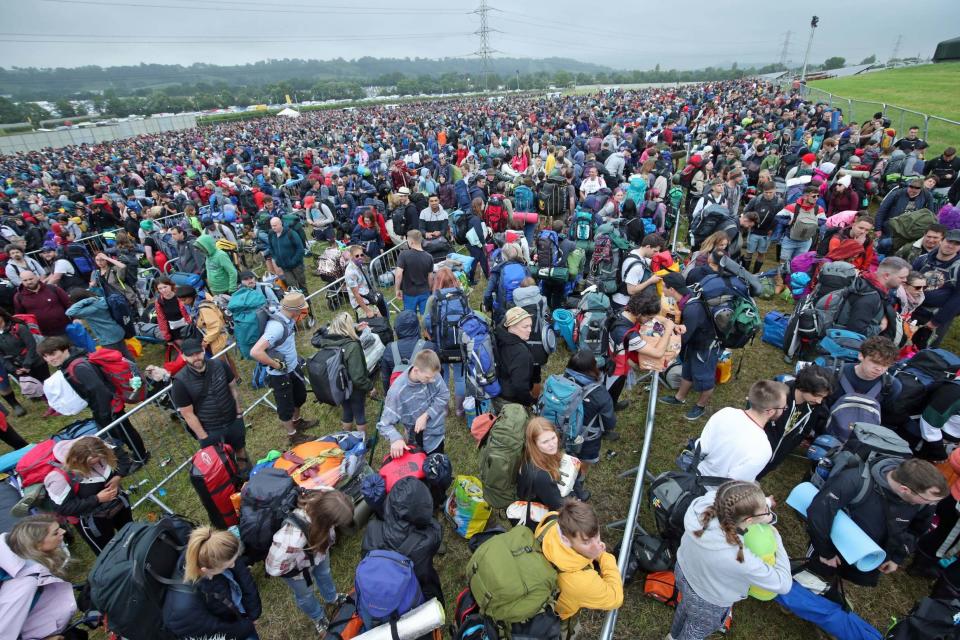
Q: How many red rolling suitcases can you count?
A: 1